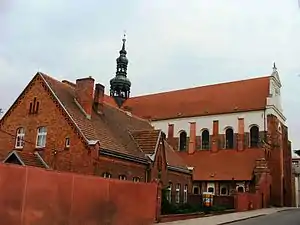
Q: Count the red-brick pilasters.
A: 4